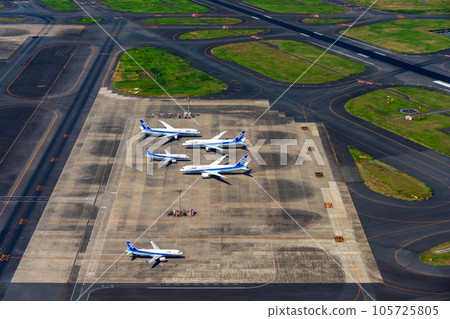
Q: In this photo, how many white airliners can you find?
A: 5